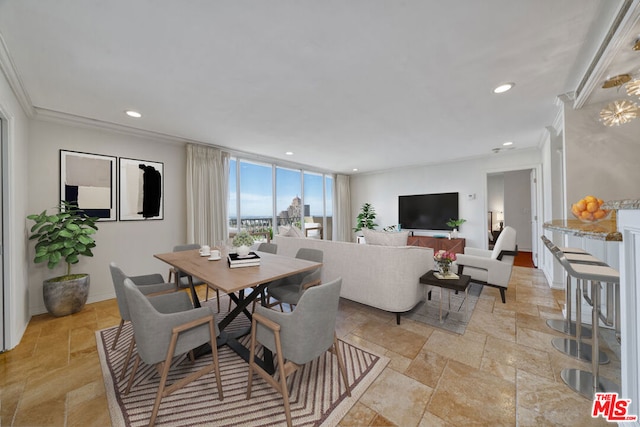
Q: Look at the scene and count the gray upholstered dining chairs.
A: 6